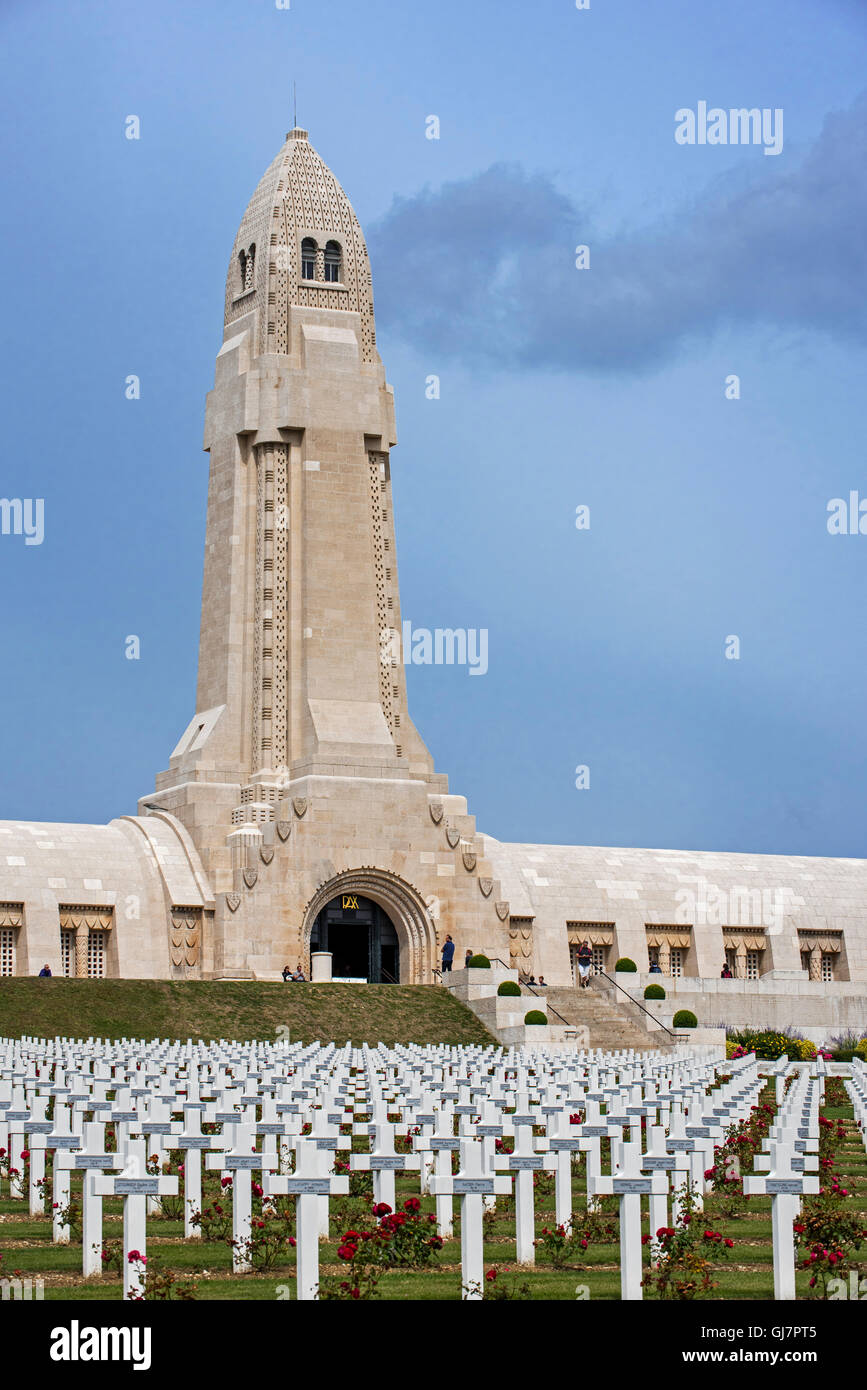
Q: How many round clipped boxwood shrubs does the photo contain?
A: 6